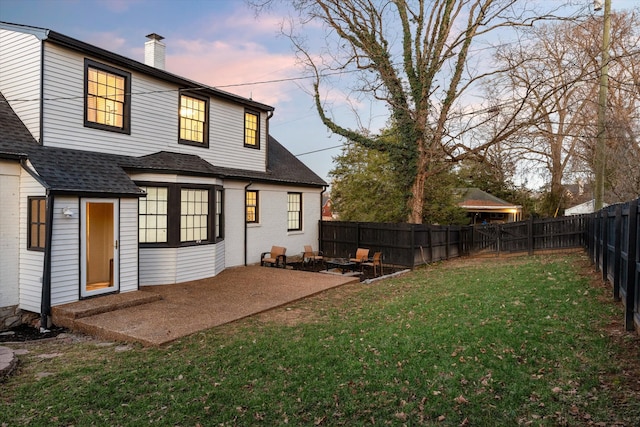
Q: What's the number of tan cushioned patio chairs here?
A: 4